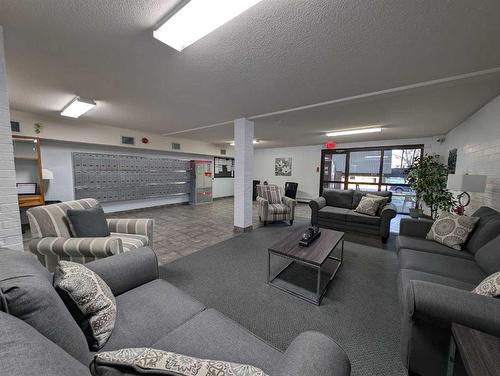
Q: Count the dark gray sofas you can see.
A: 3